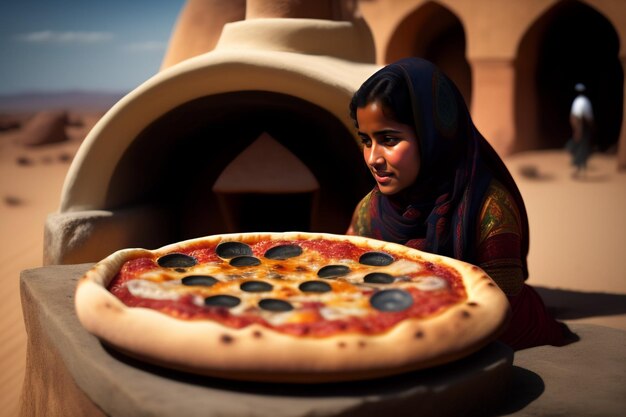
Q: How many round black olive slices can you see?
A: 13